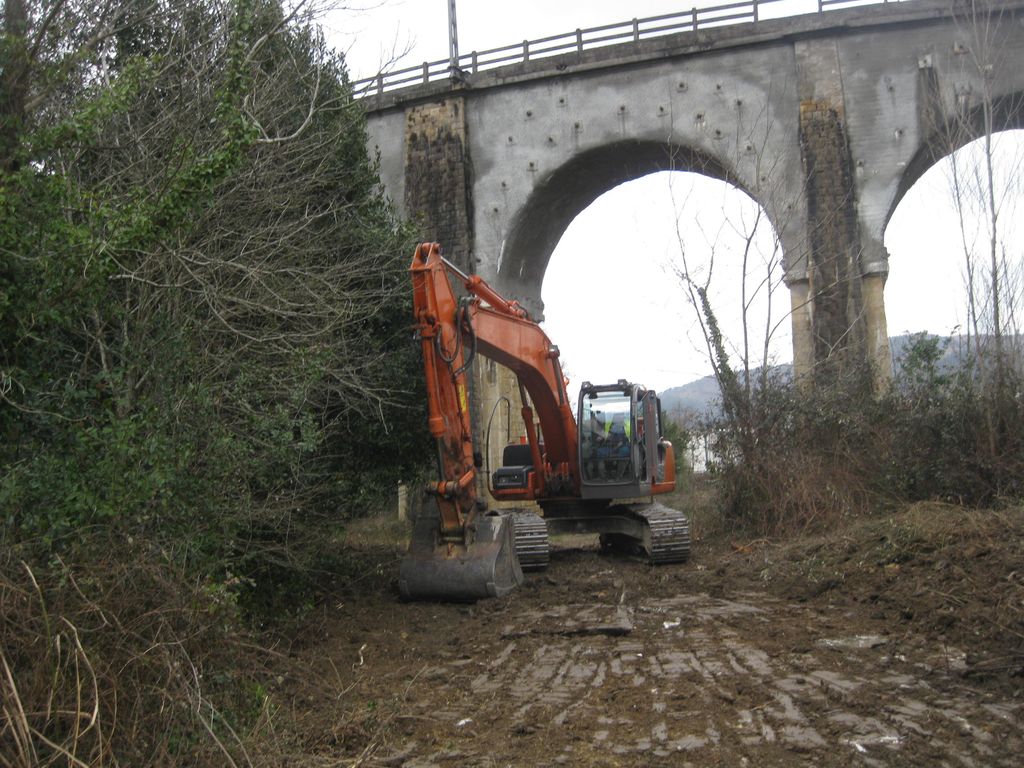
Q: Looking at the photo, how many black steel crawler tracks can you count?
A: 2